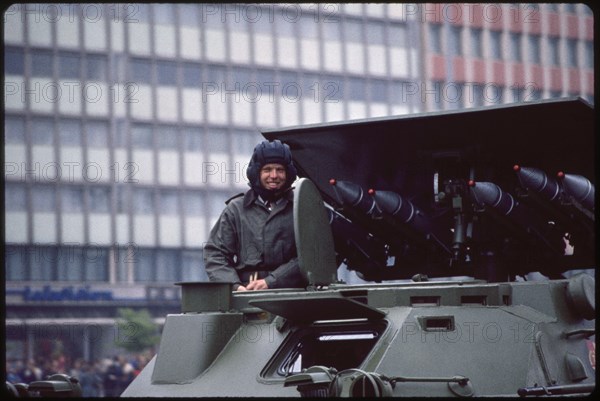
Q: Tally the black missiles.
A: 5